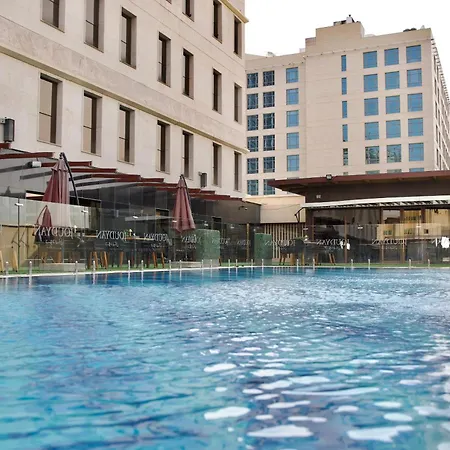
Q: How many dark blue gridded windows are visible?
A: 12